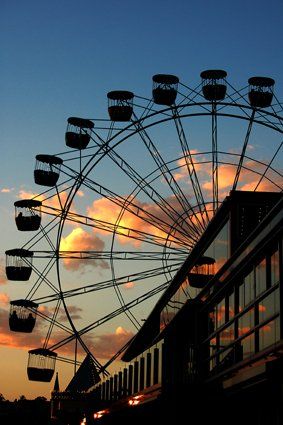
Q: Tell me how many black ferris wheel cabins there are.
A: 11